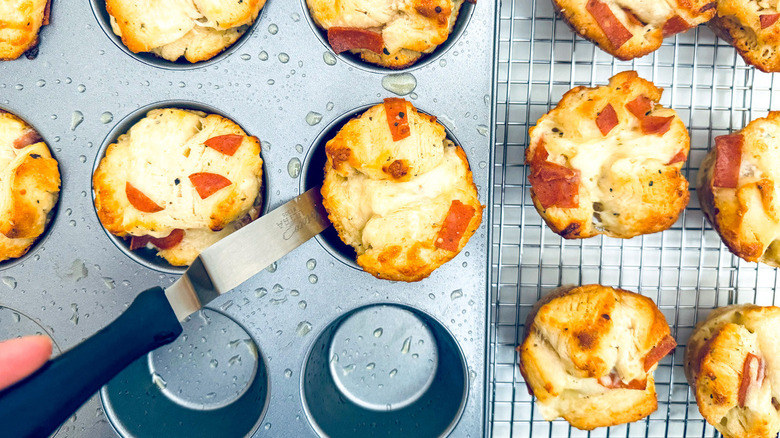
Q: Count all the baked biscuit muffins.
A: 12